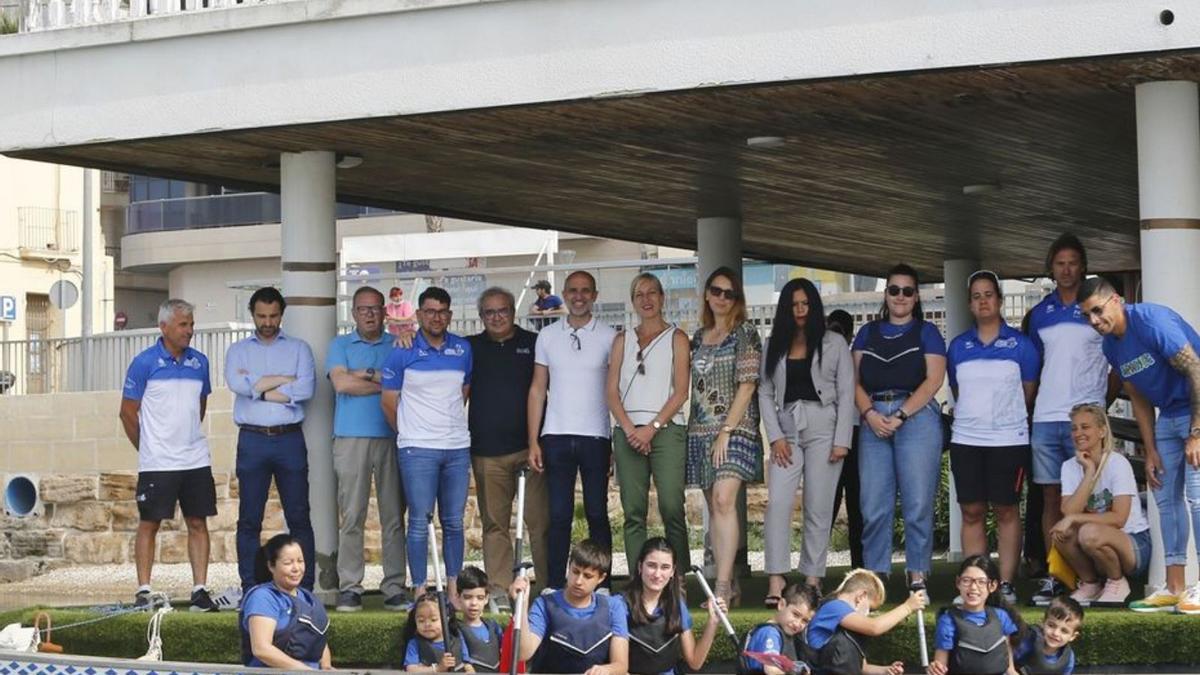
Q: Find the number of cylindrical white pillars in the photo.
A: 4